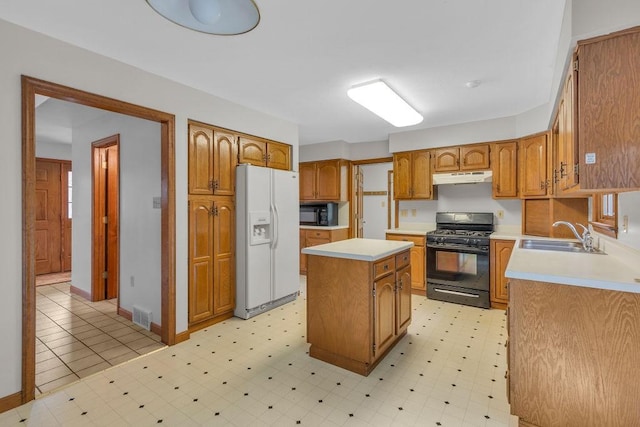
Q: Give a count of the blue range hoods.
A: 0